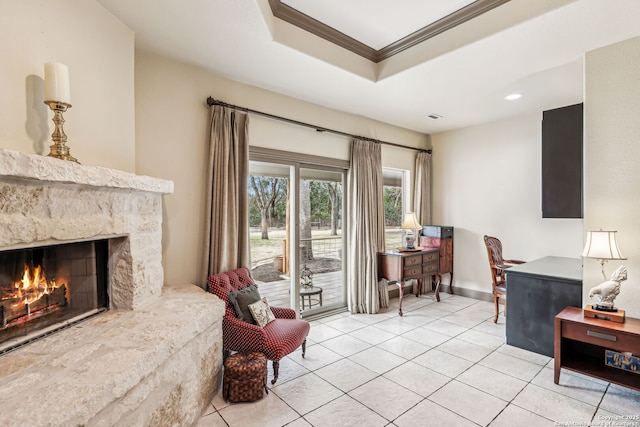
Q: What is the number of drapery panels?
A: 3